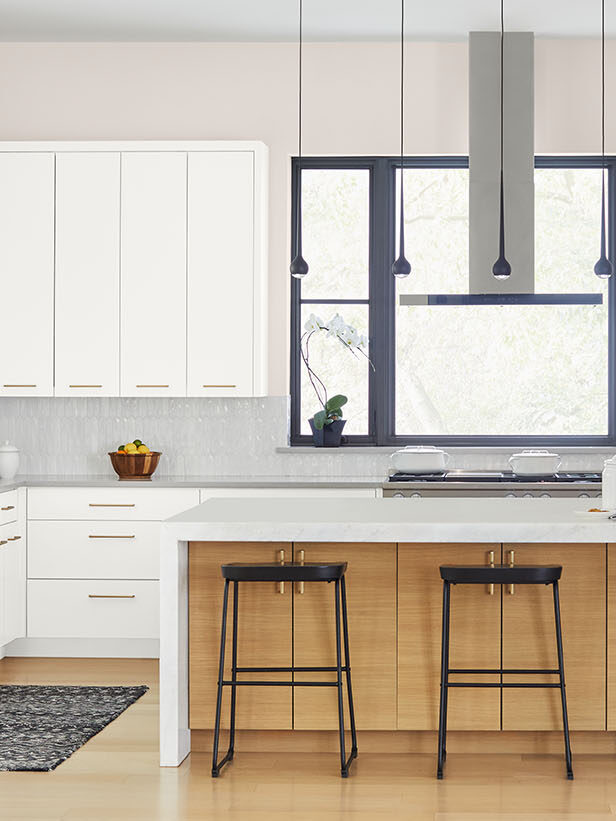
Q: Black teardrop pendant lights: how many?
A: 4